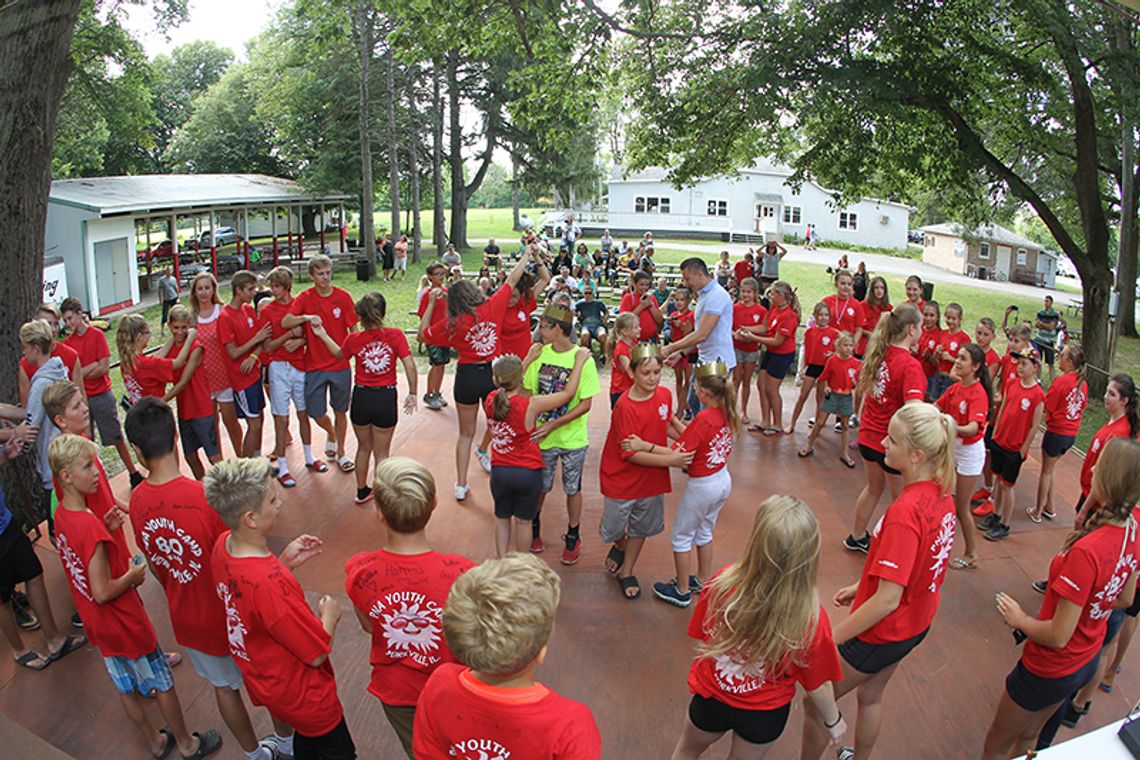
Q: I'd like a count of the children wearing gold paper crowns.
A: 4